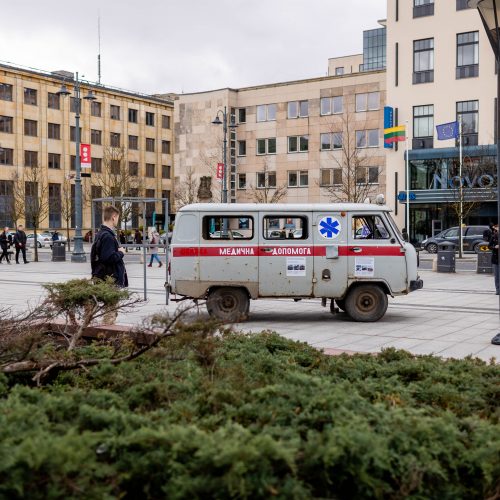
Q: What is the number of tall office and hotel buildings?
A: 3